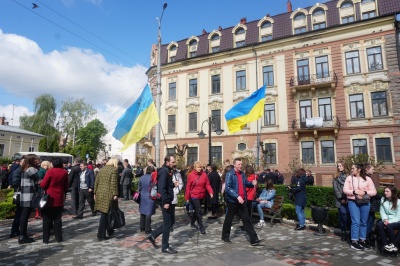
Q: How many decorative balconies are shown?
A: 2